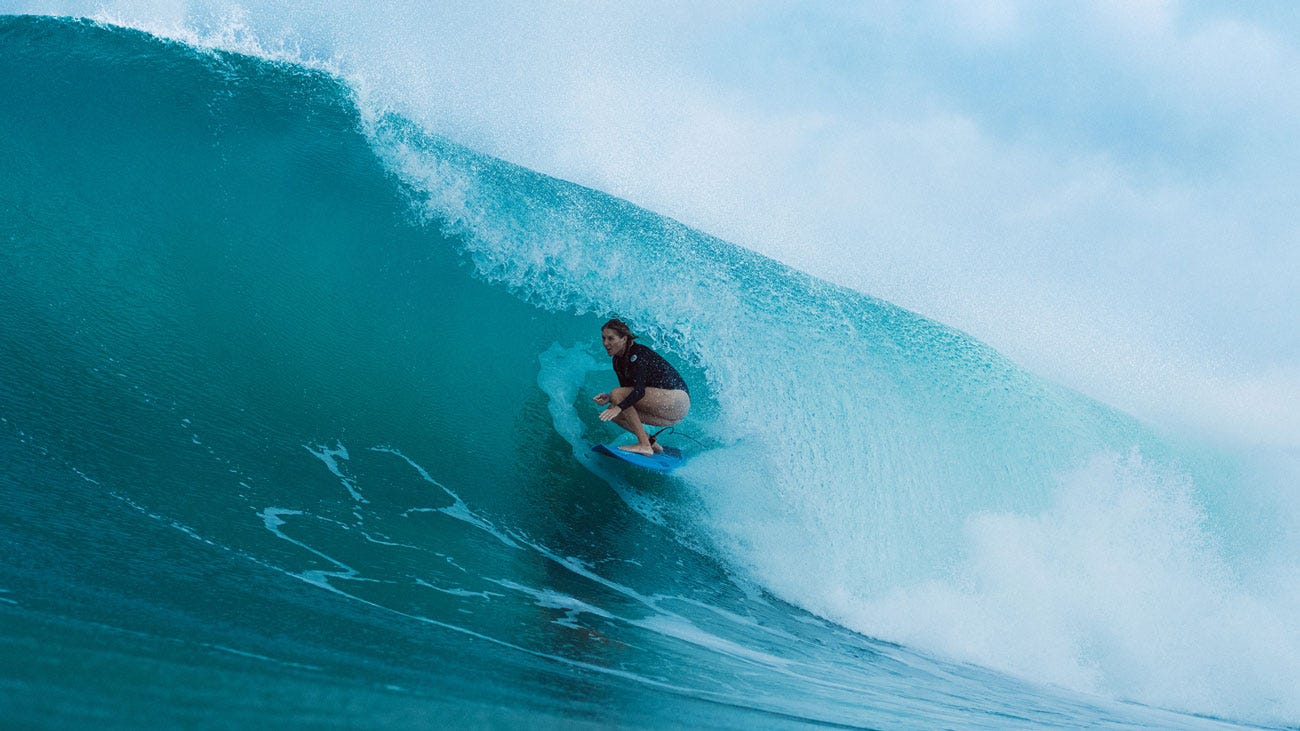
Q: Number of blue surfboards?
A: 1